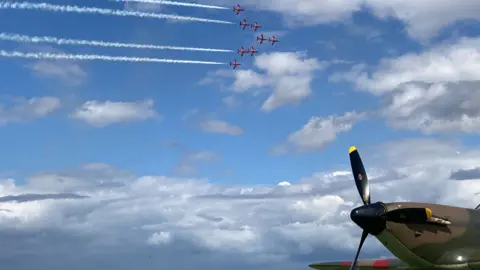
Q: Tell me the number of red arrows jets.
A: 8